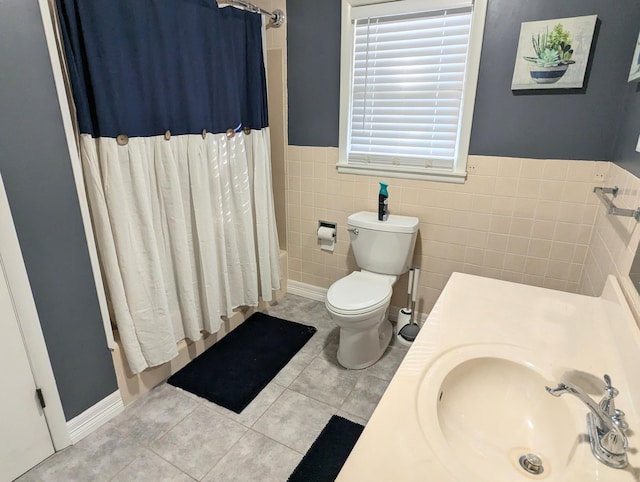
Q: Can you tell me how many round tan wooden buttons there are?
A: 5